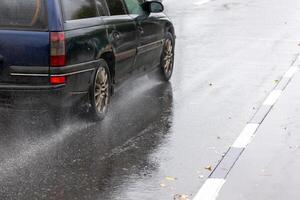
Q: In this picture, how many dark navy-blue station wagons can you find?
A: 1